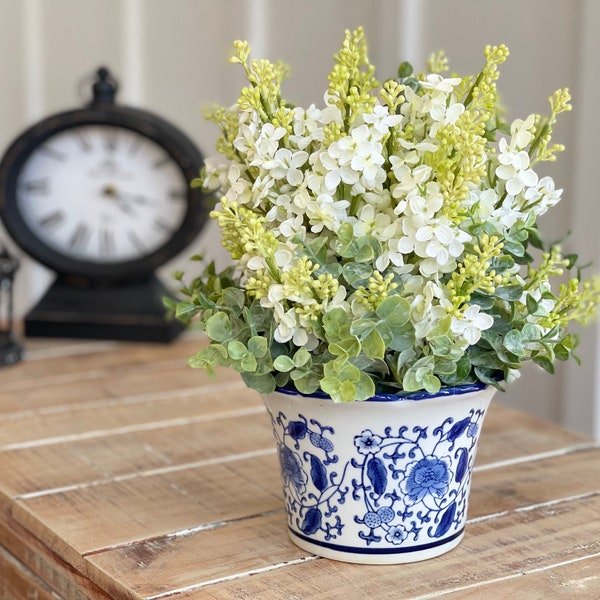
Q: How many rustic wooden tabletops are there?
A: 1